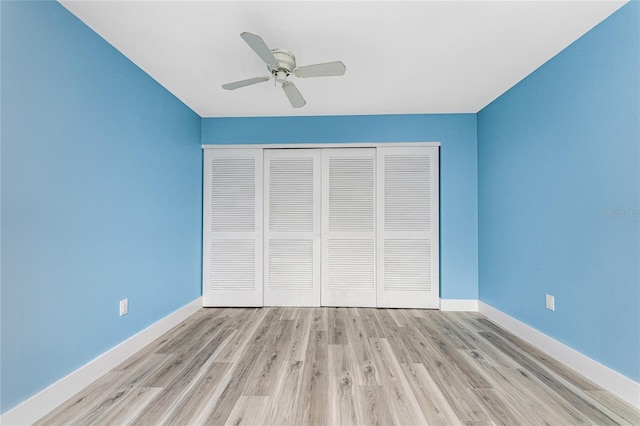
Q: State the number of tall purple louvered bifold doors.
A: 0